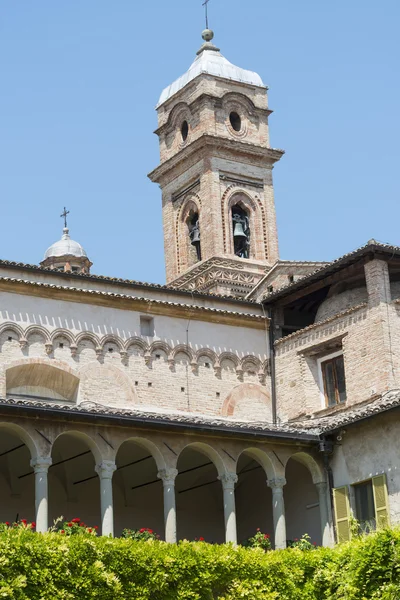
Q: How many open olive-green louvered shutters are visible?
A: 2